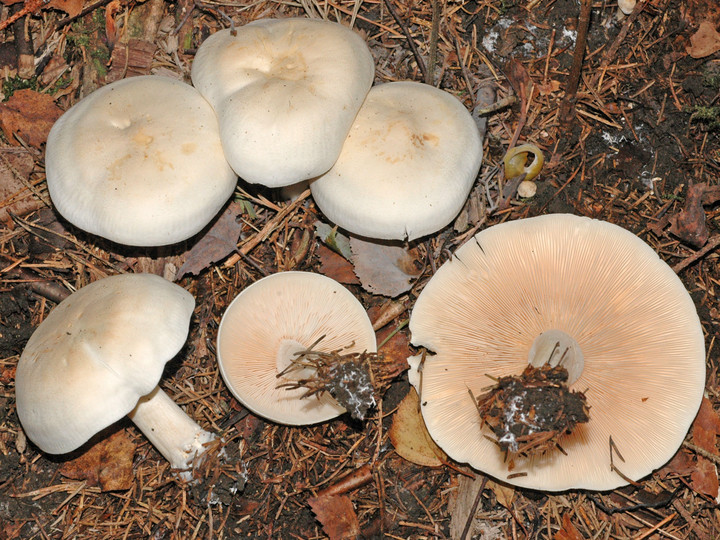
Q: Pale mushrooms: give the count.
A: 6